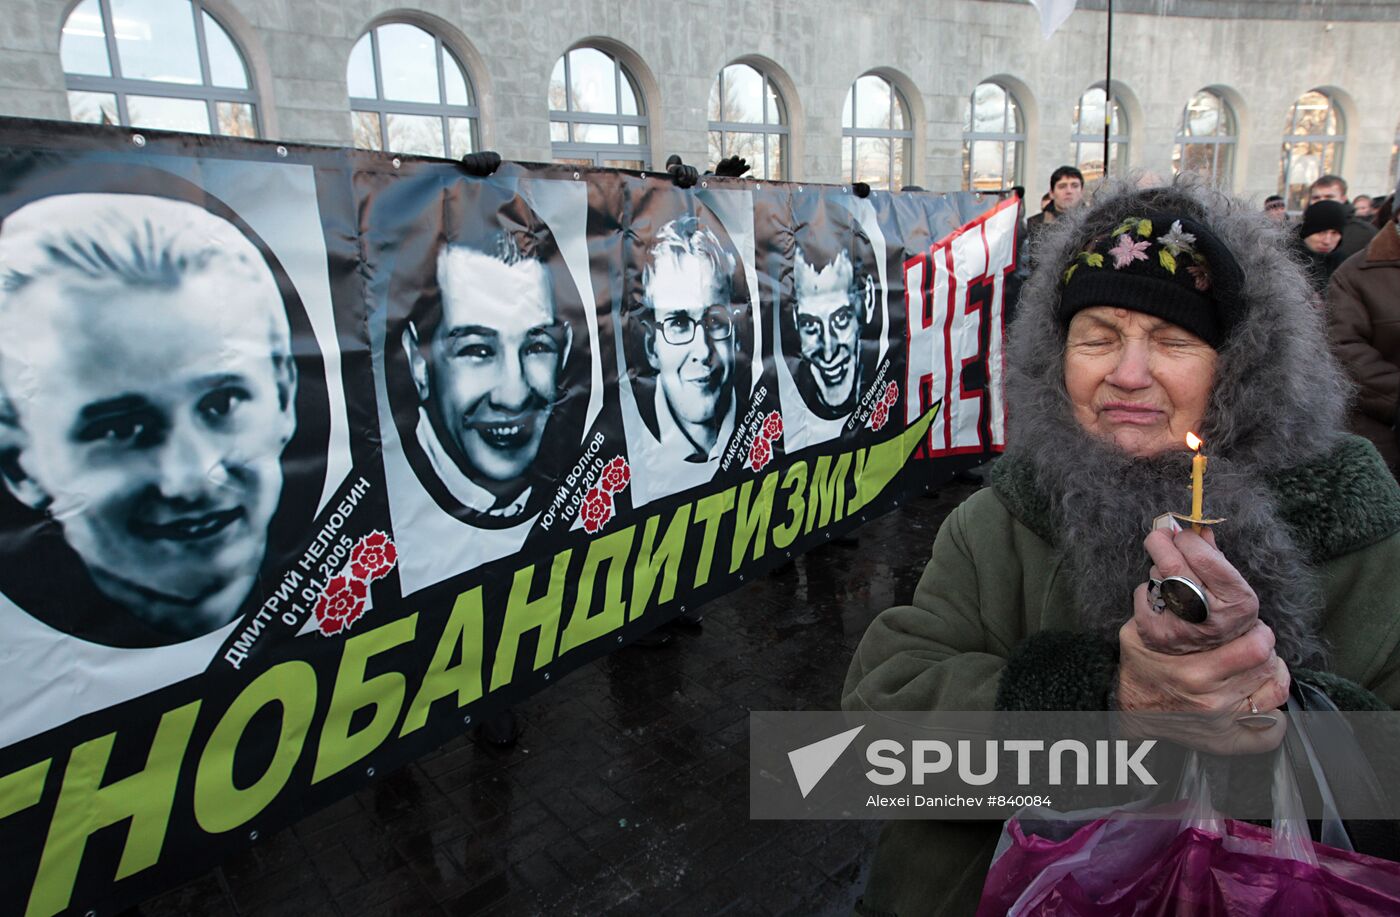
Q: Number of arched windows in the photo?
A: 9